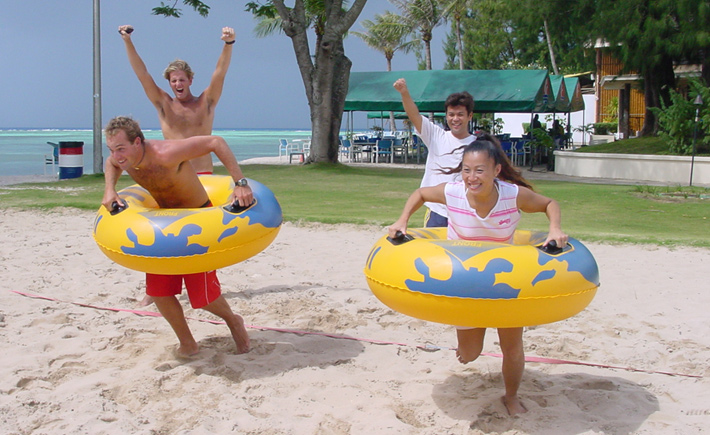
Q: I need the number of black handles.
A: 4